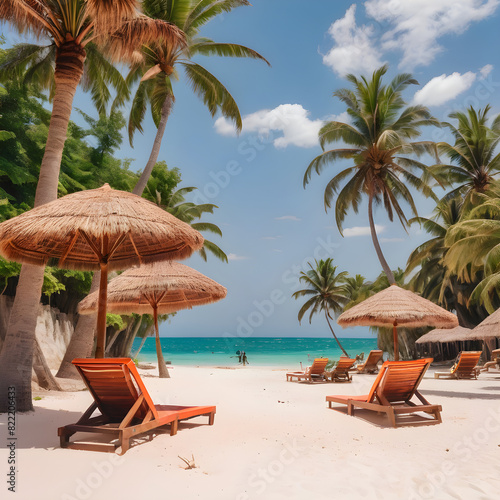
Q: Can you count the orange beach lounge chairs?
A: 6